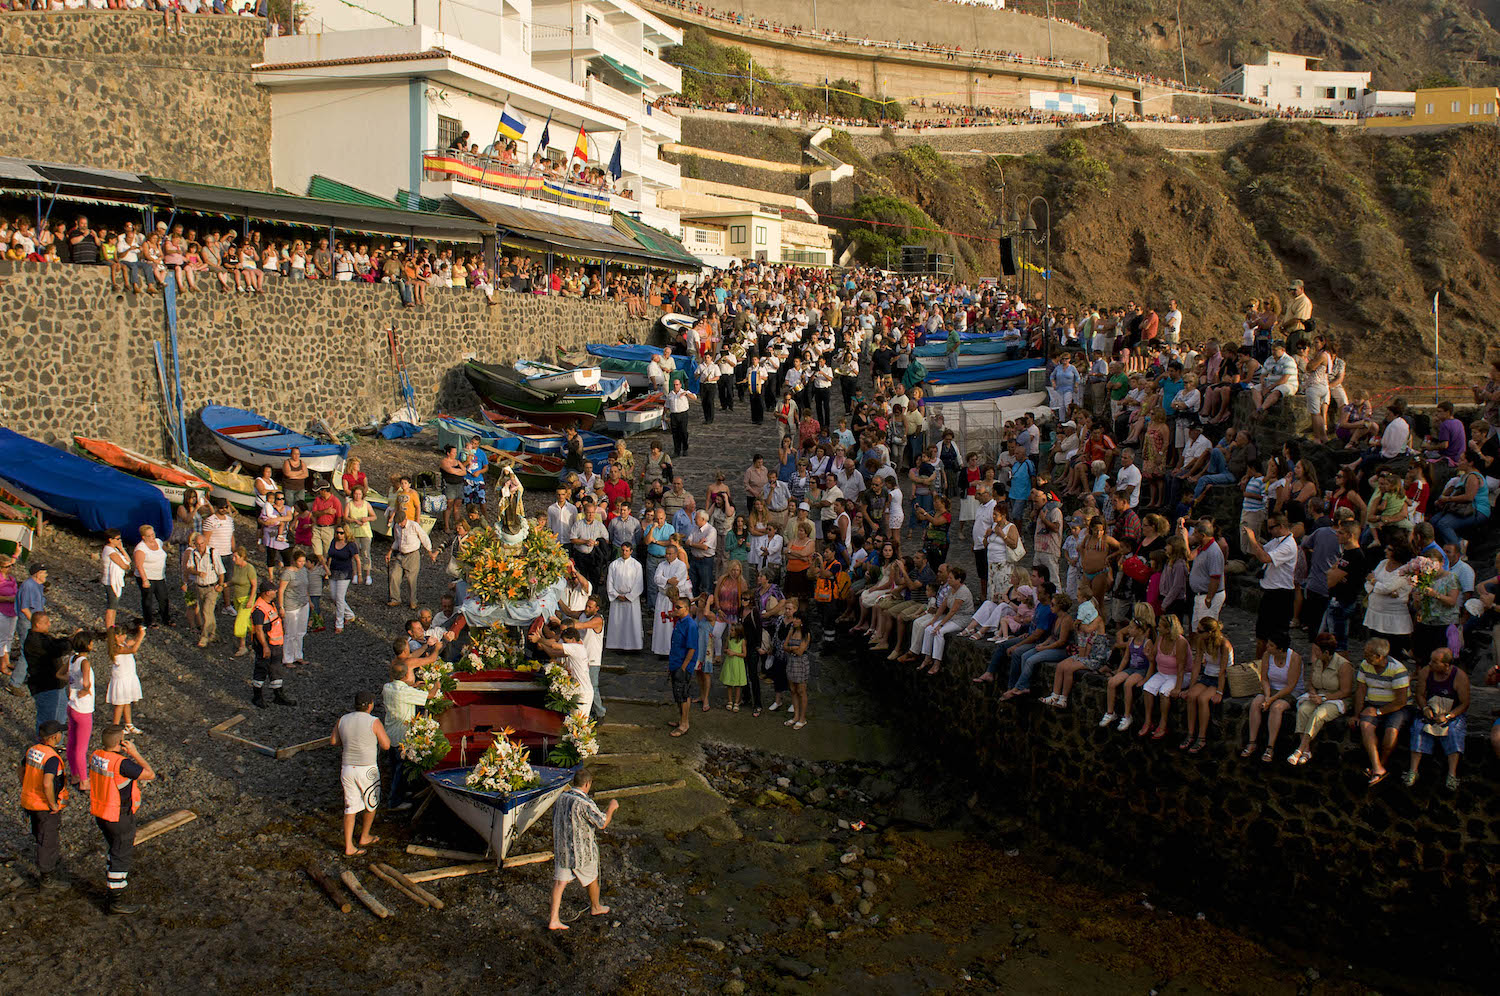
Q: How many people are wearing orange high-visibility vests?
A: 4